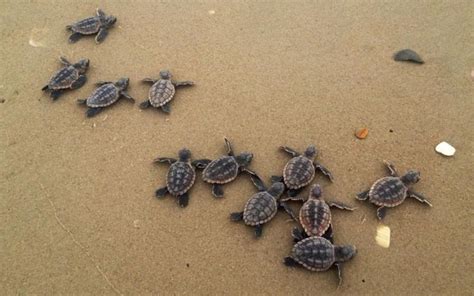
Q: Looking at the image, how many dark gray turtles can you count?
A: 11